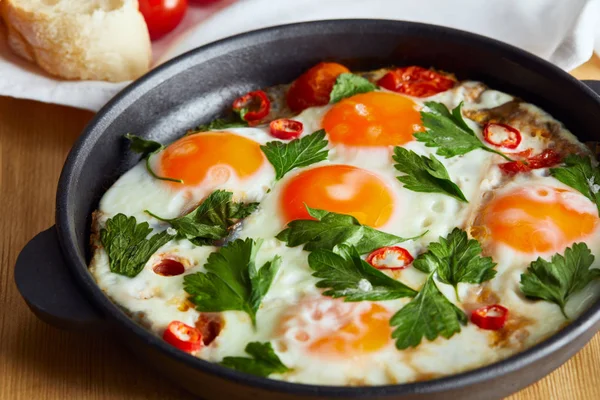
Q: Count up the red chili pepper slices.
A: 6